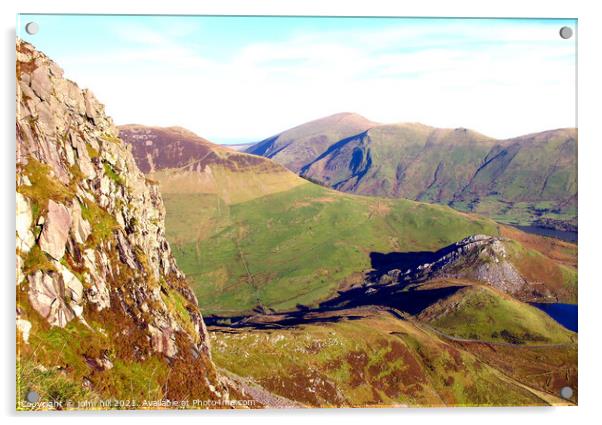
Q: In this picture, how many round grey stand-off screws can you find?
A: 4